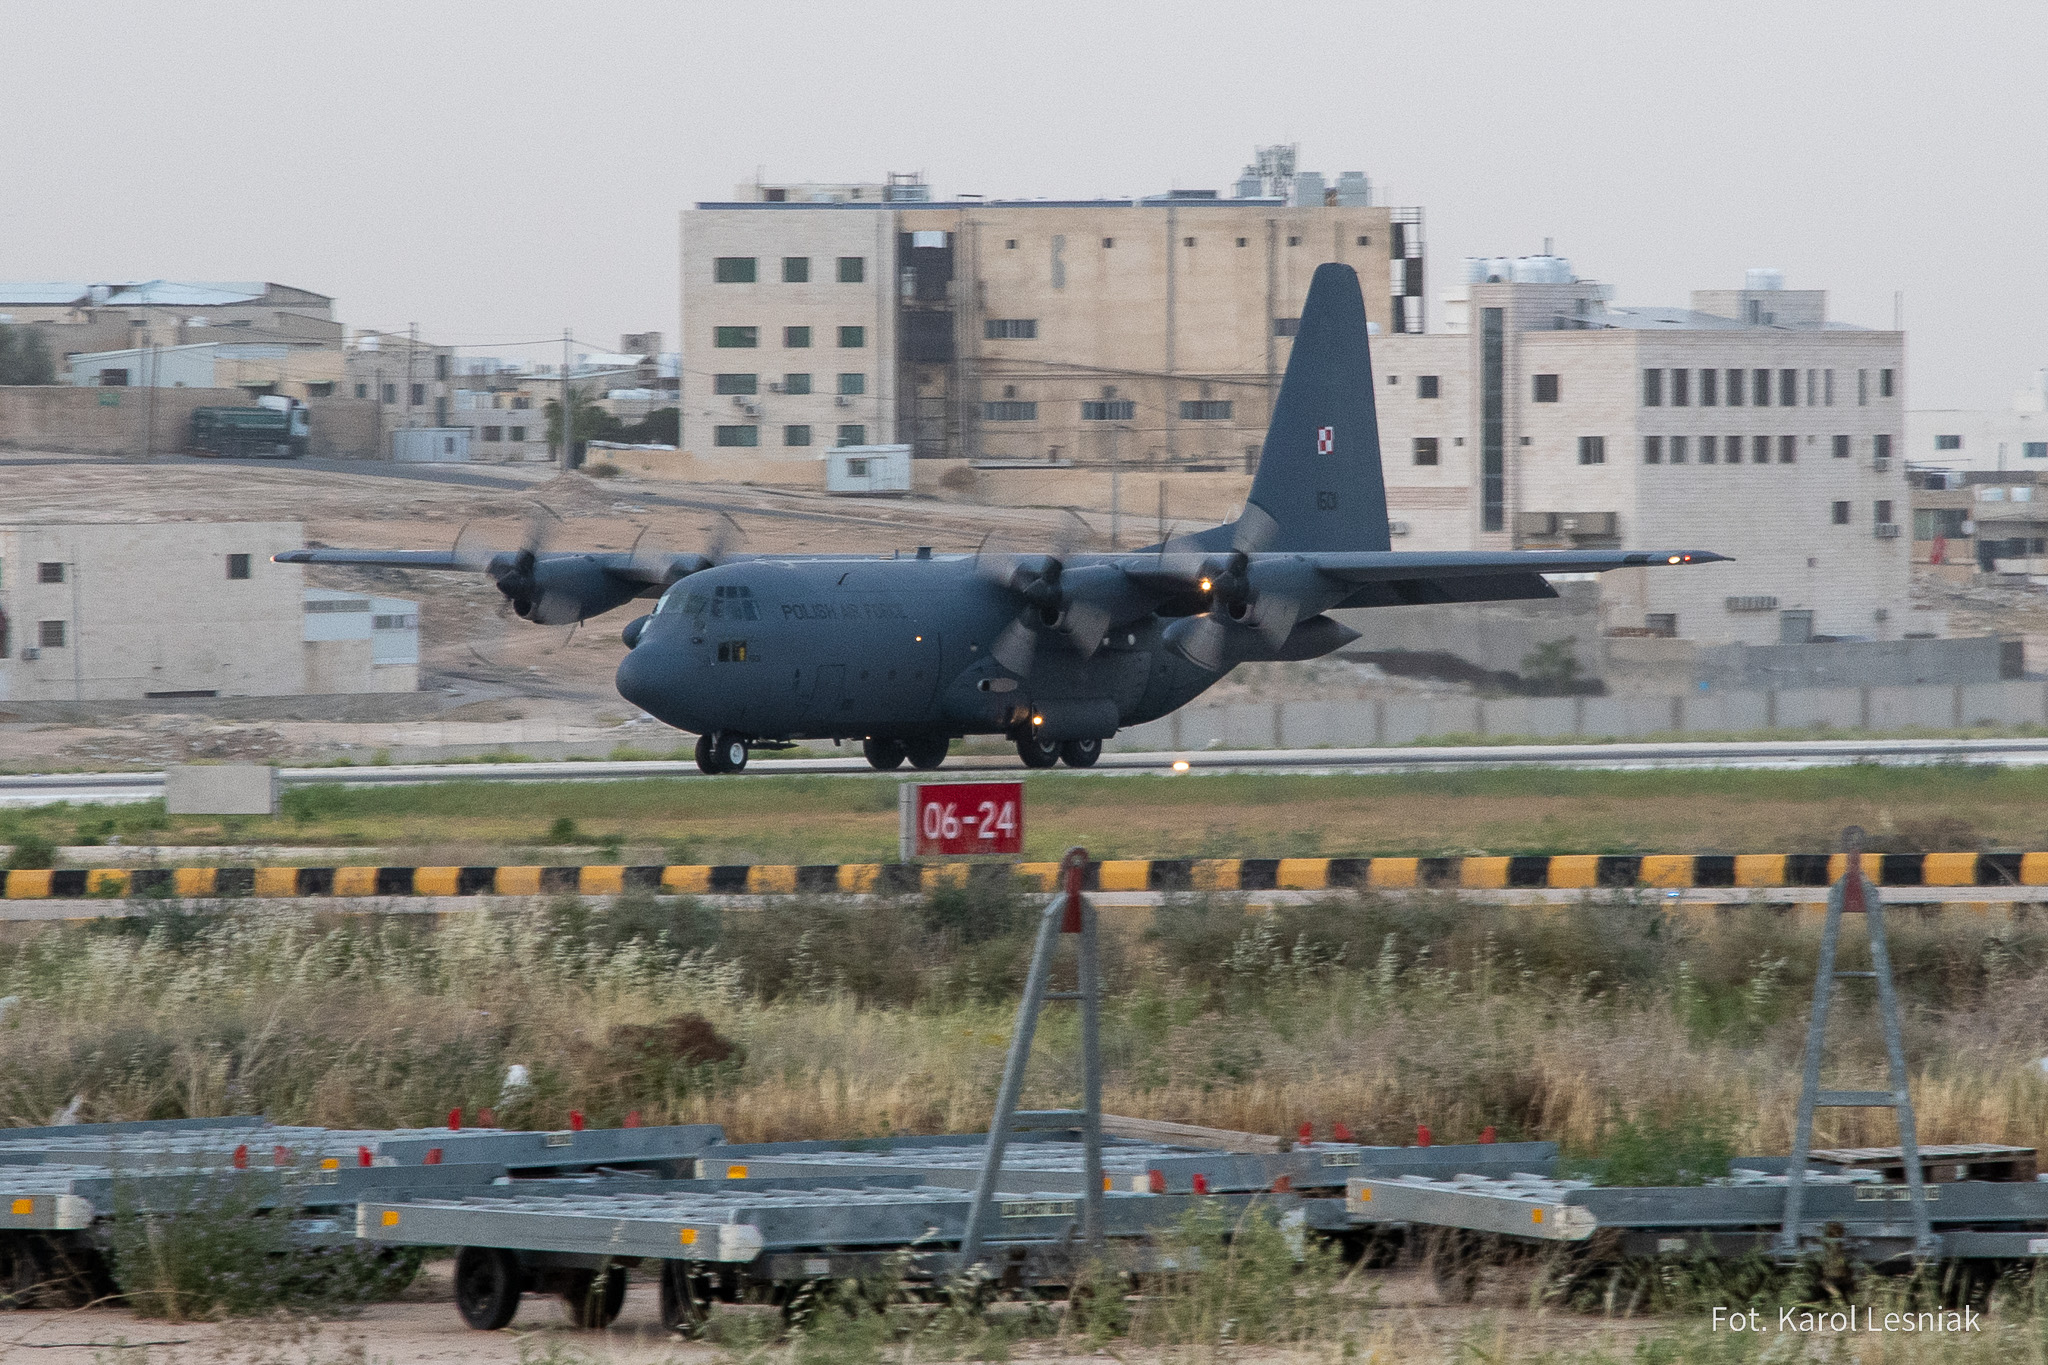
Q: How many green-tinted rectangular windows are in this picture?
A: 12